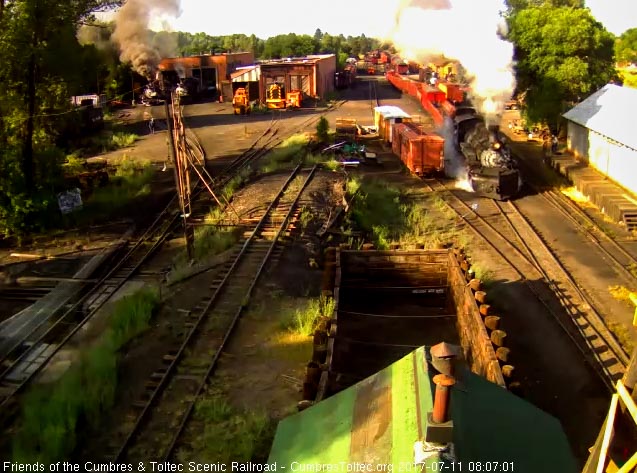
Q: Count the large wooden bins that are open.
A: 1